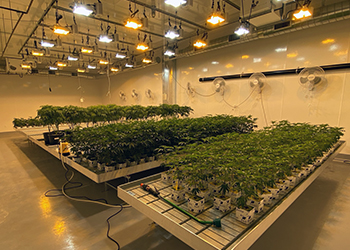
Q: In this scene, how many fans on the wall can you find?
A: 7